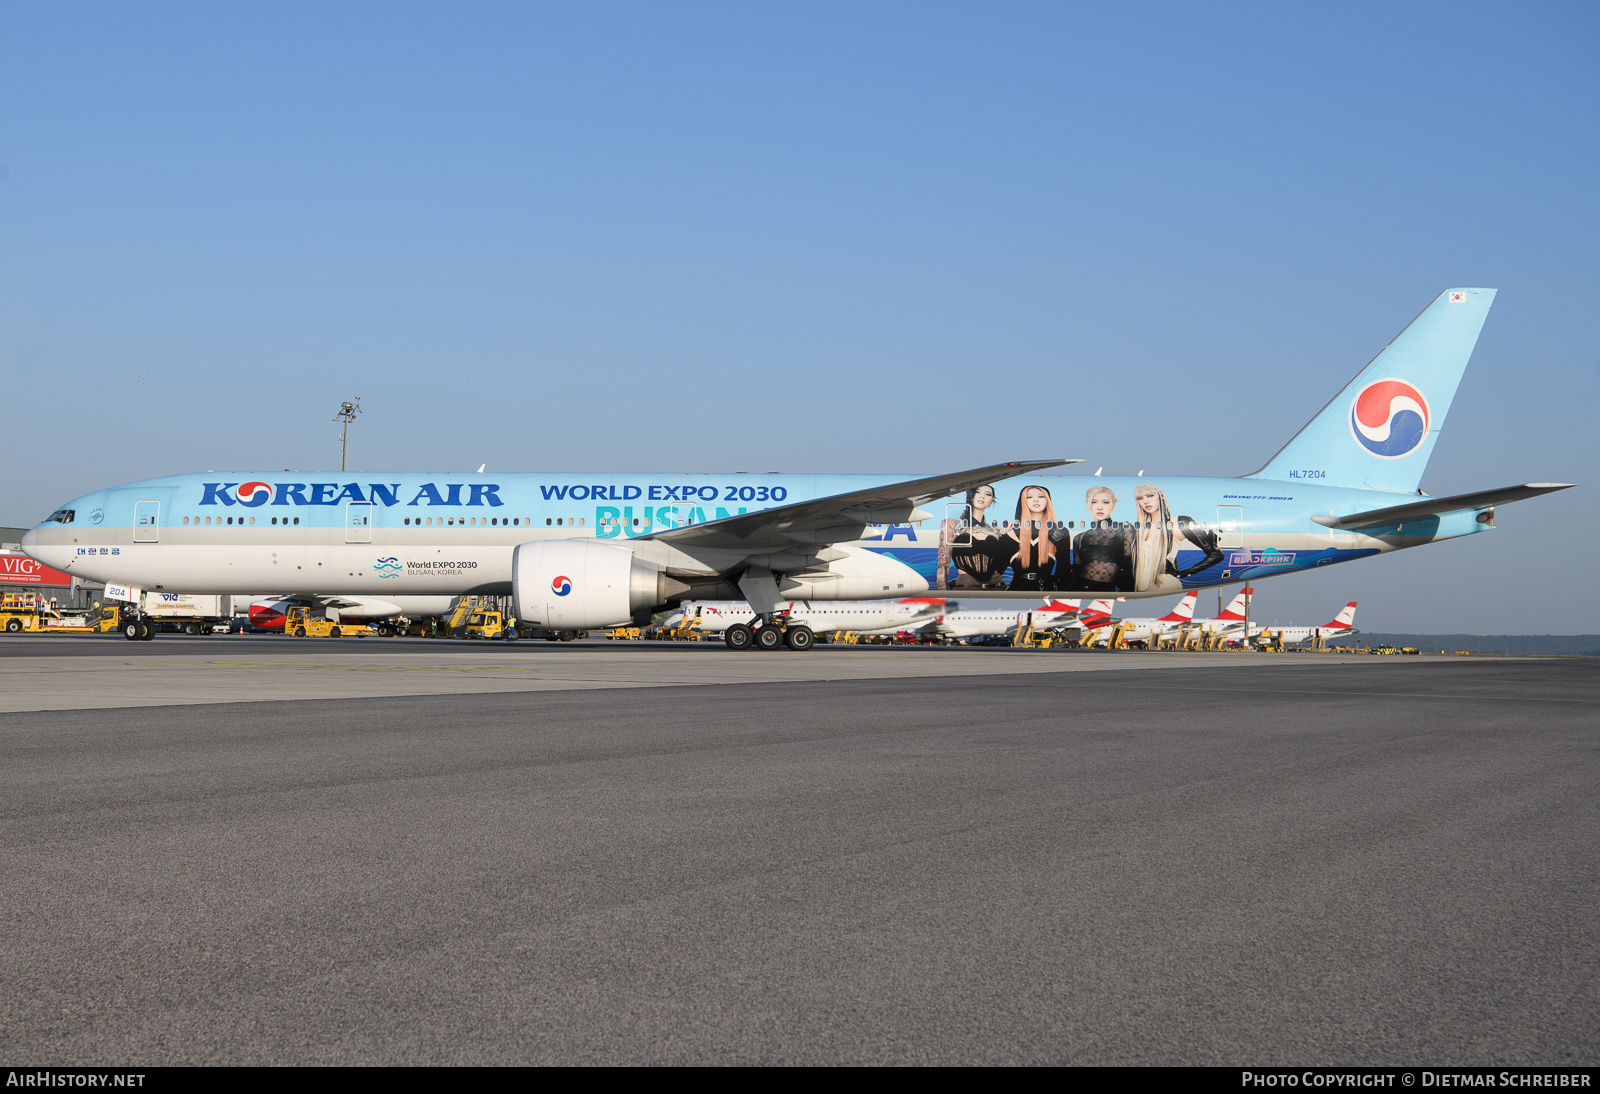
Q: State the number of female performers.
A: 4